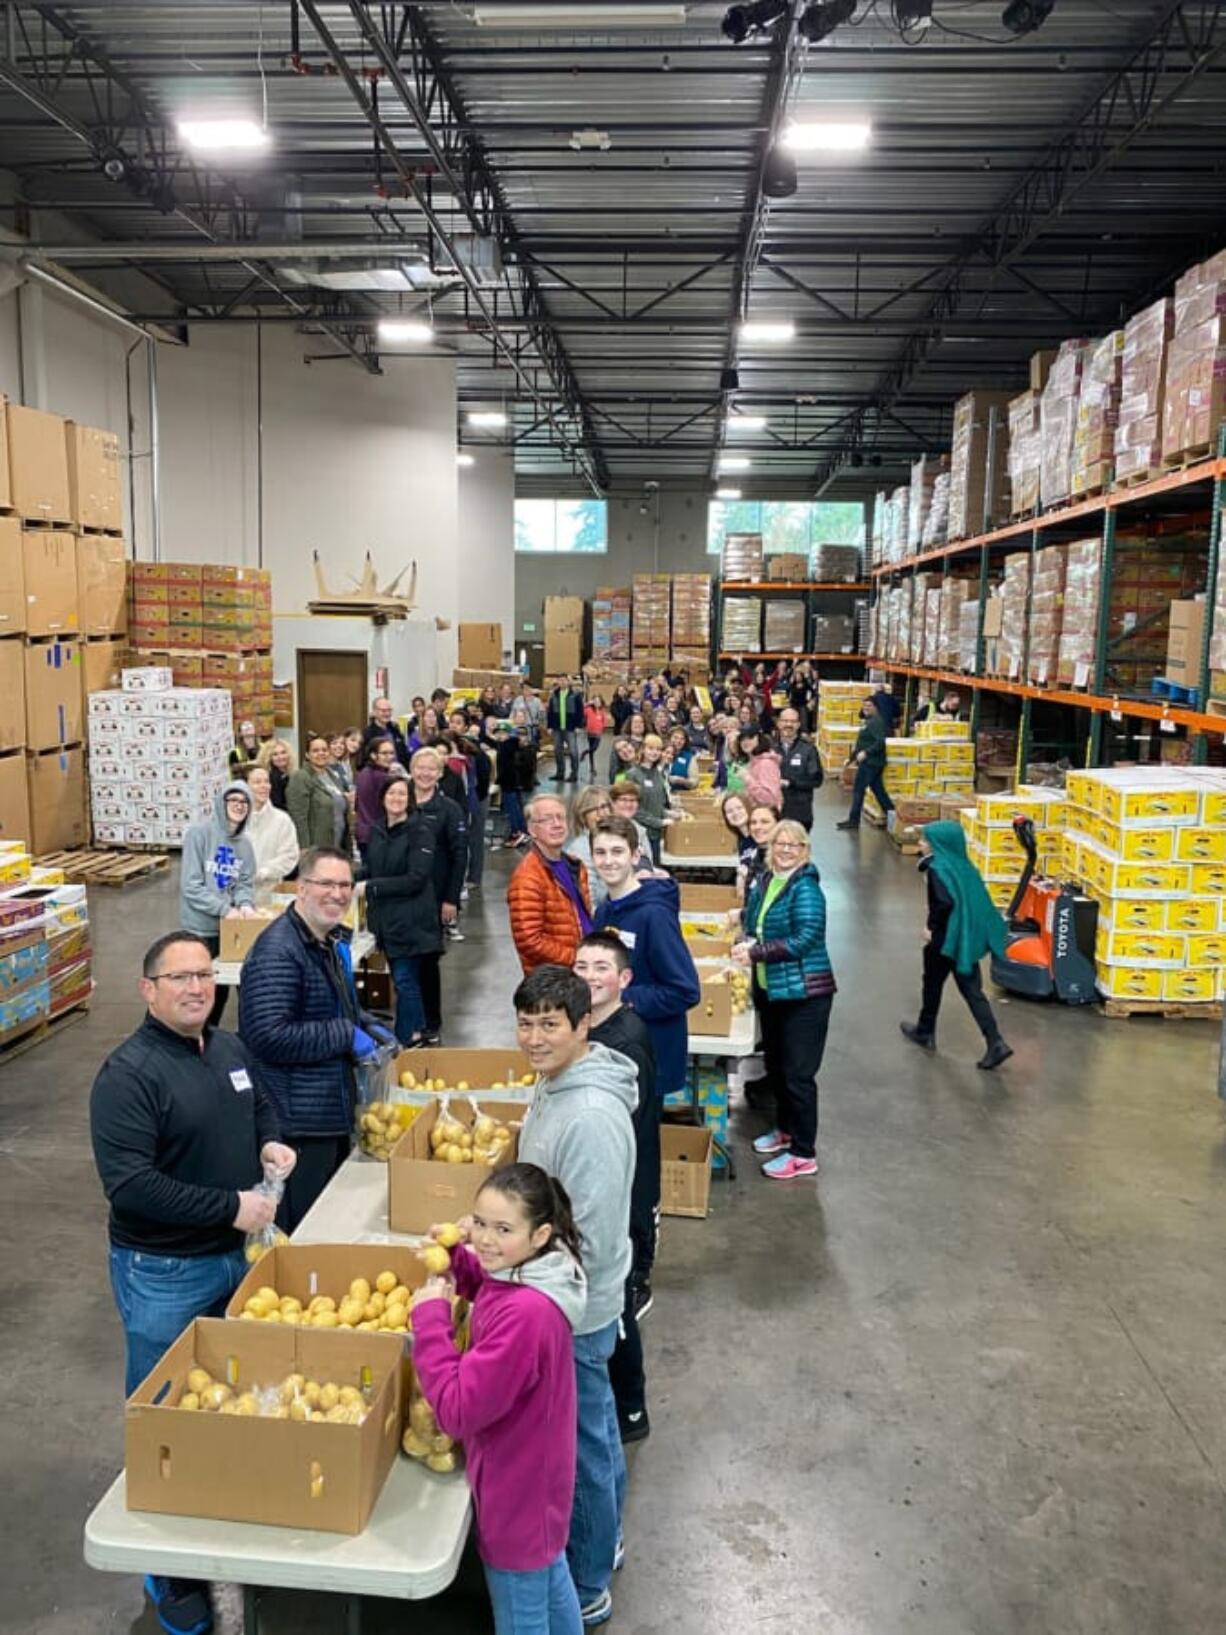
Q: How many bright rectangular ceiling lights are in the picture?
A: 9